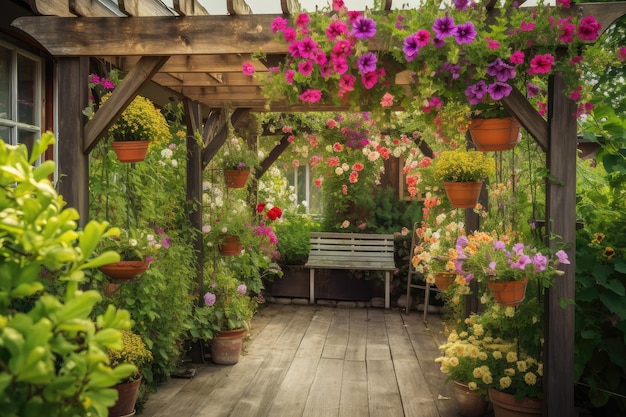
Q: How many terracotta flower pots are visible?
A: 12